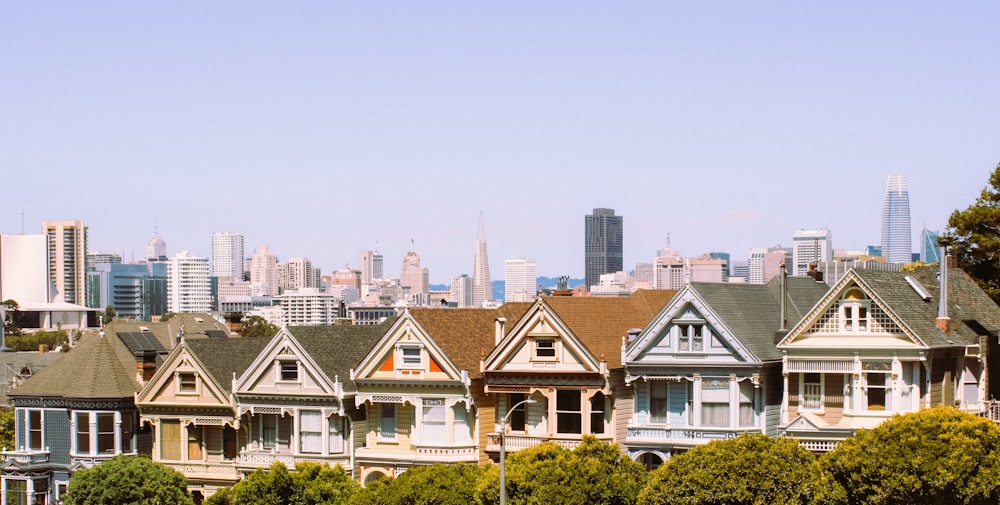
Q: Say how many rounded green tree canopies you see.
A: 6